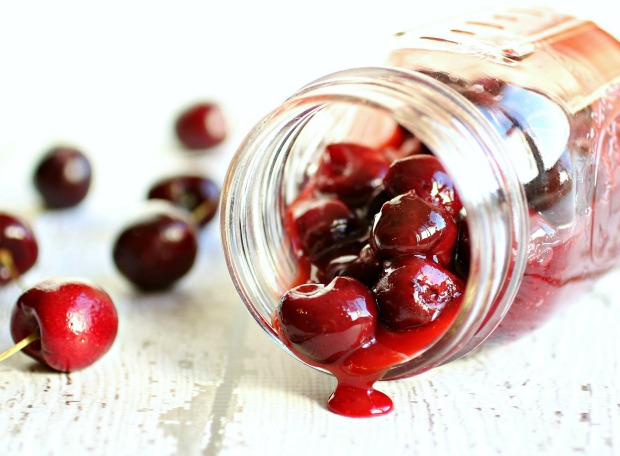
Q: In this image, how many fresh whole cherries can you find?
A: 6